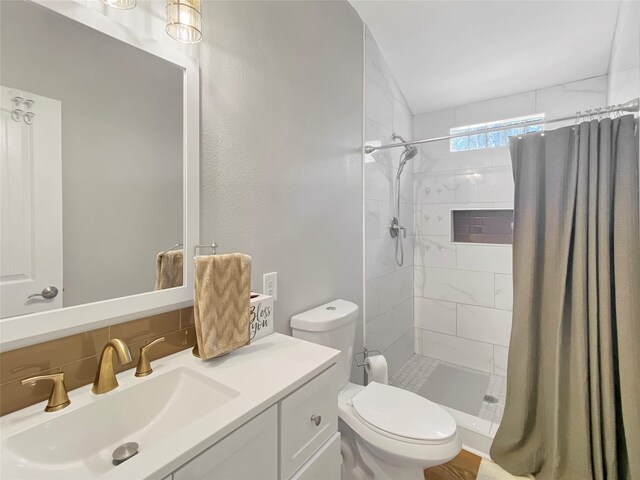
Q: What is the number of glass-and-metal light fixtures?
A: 2